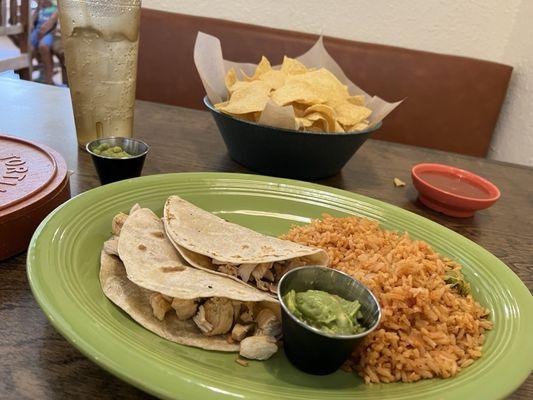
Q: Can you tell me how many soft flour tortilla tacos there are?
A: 2